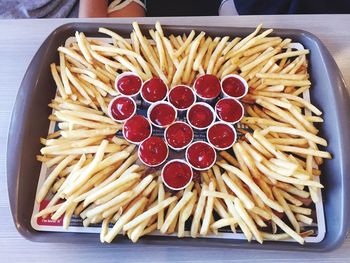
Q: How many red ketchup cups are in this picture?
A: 15